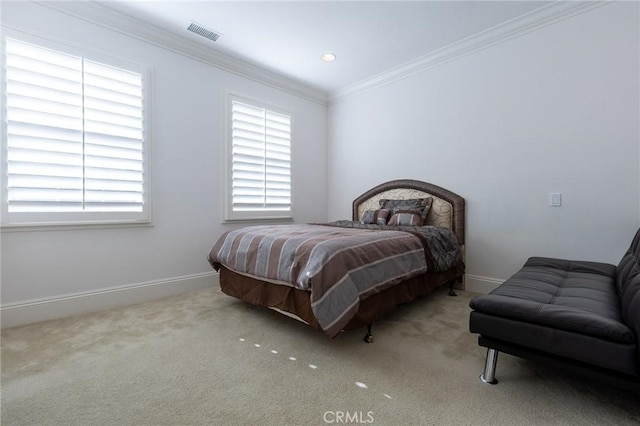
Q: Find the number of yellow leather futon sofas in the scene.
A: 0